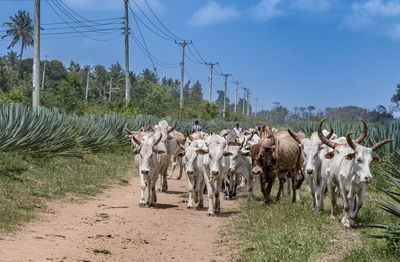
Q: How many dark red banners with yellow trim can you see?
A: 0